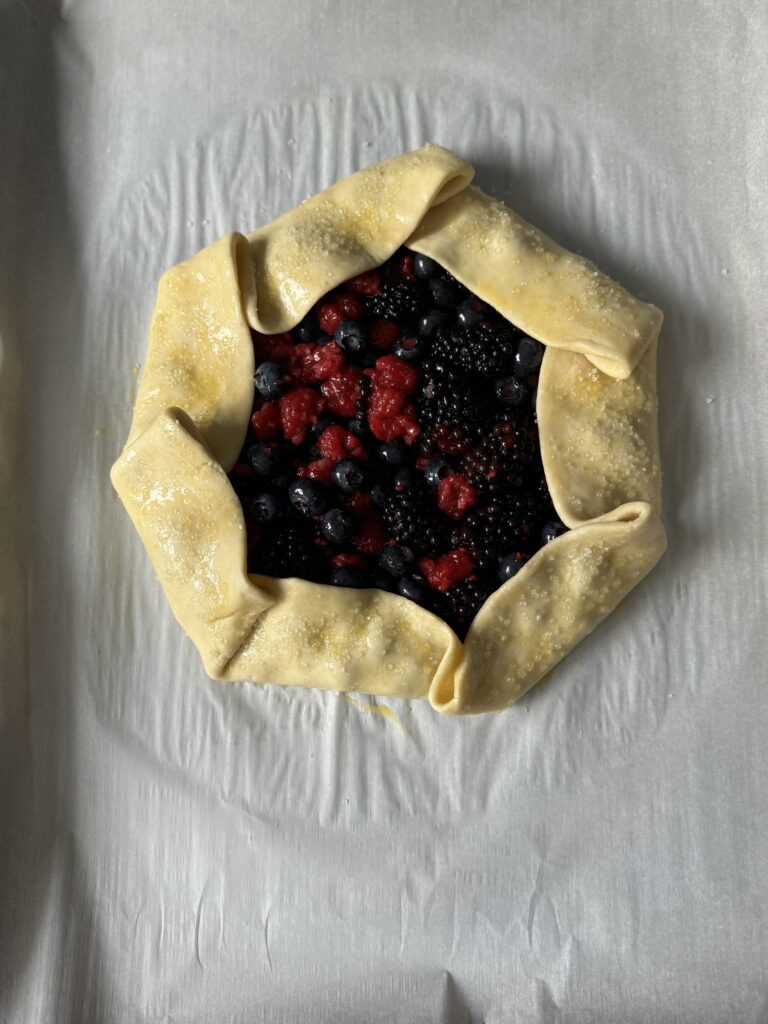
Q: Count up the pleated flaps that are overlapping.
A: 7